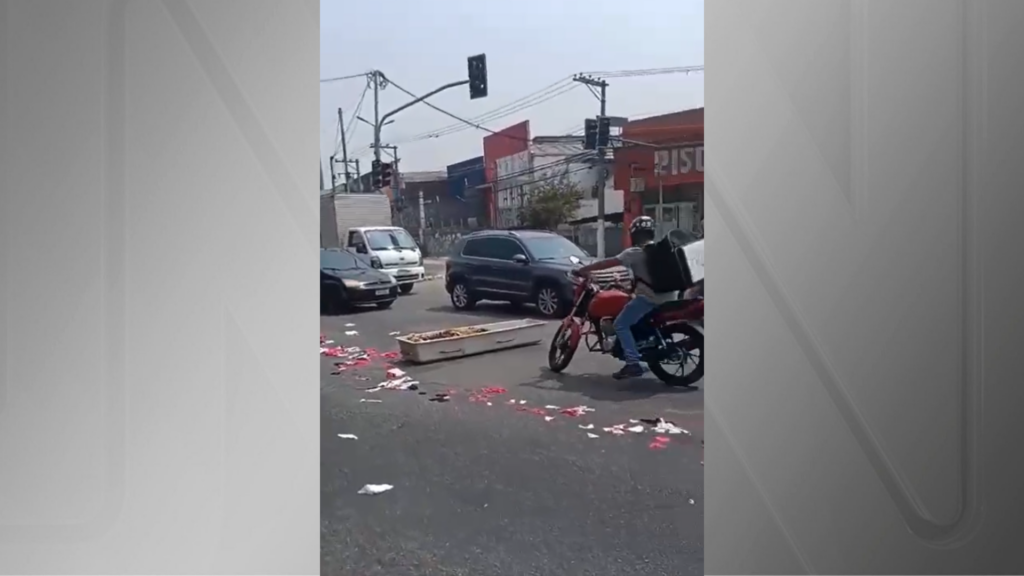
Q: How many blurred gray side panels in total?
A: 2